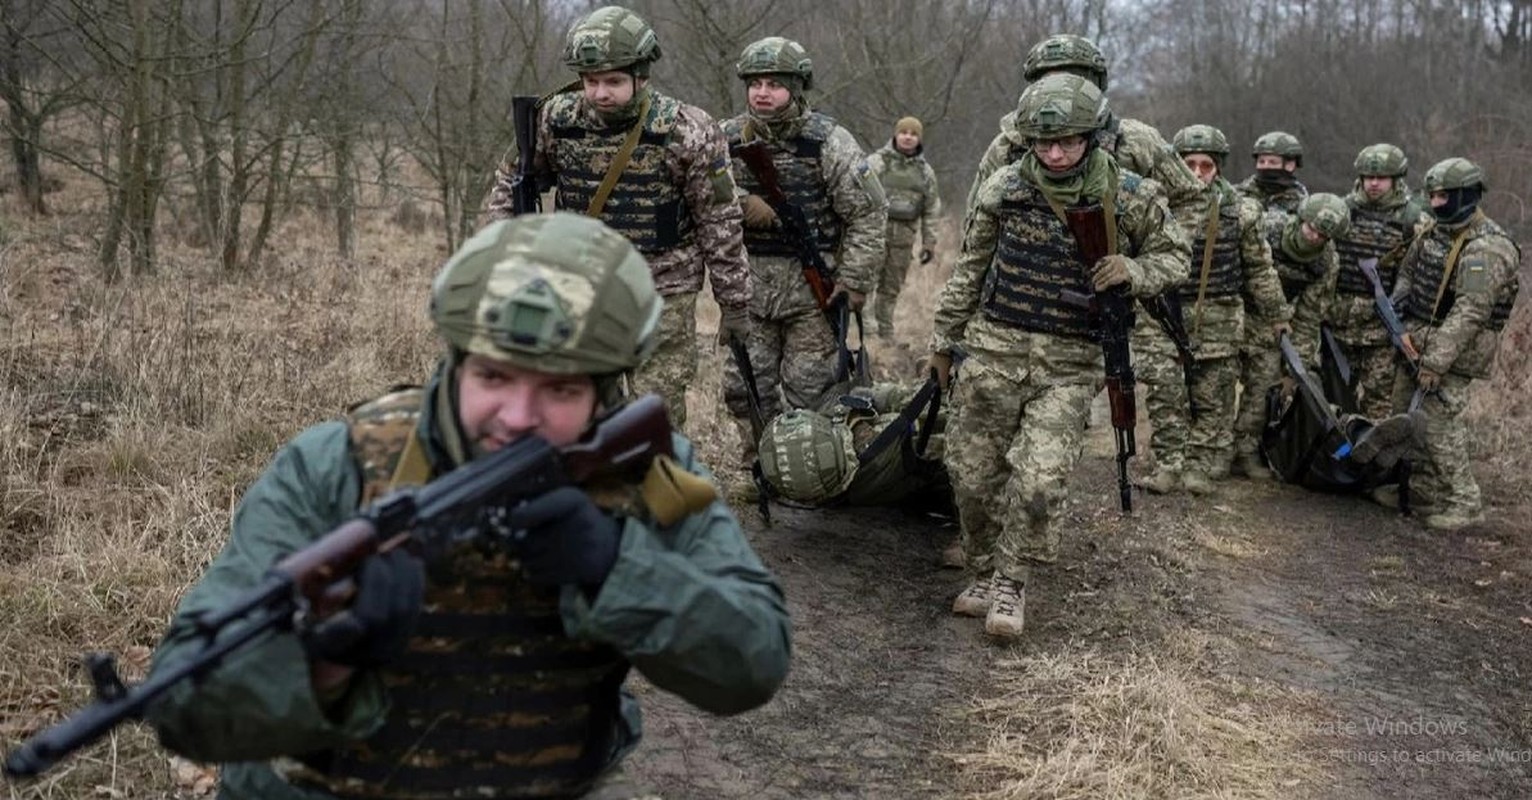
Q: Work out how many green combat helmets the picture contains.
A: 11